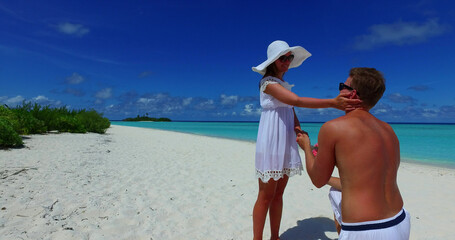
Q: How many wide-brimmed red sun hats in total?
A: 0